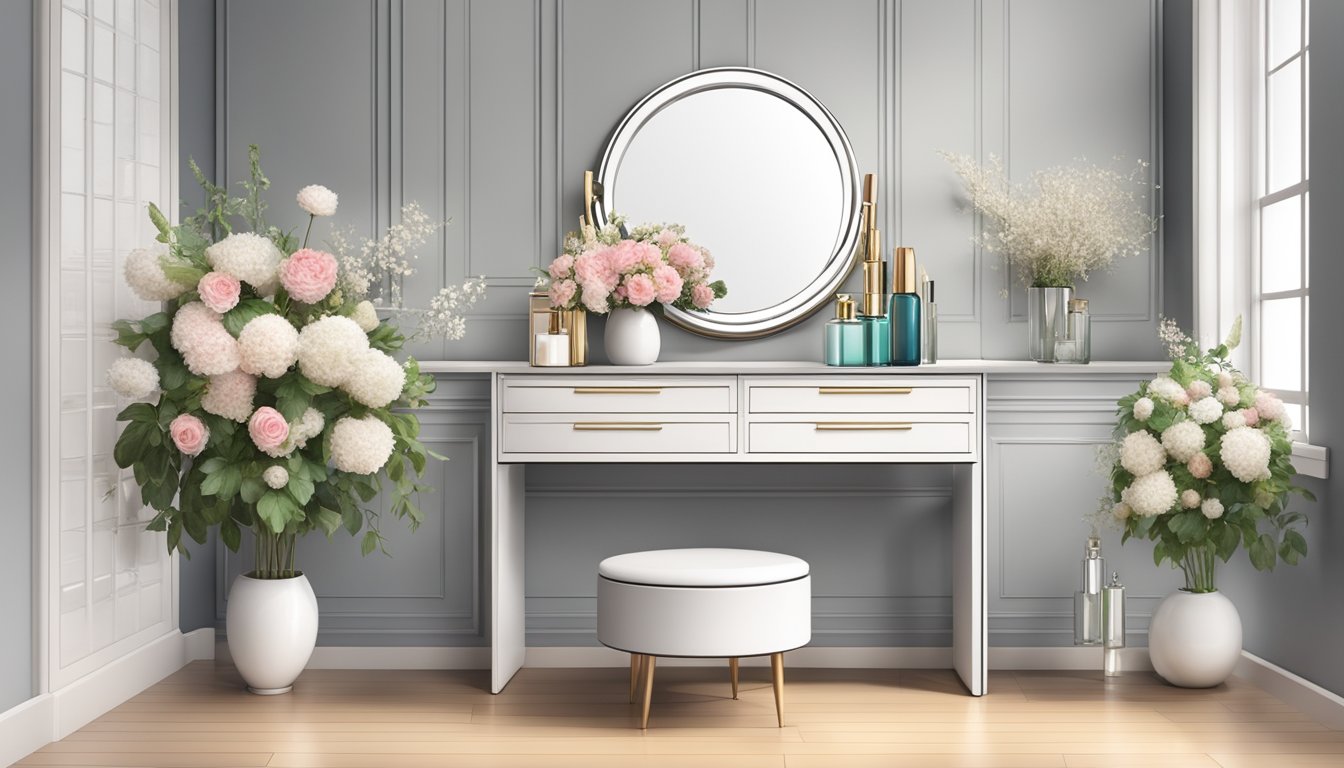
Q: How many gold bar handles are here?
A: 4